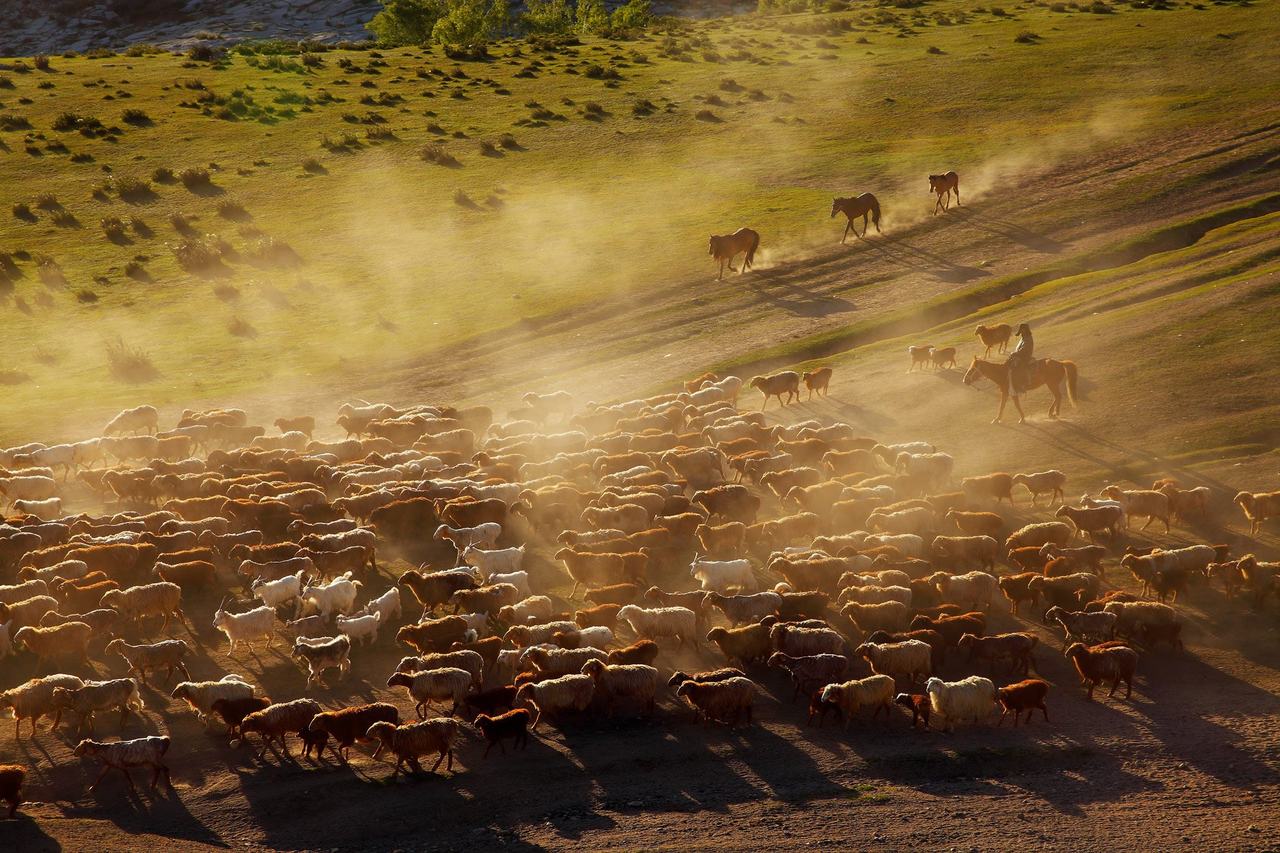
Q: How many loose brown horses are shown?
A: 3